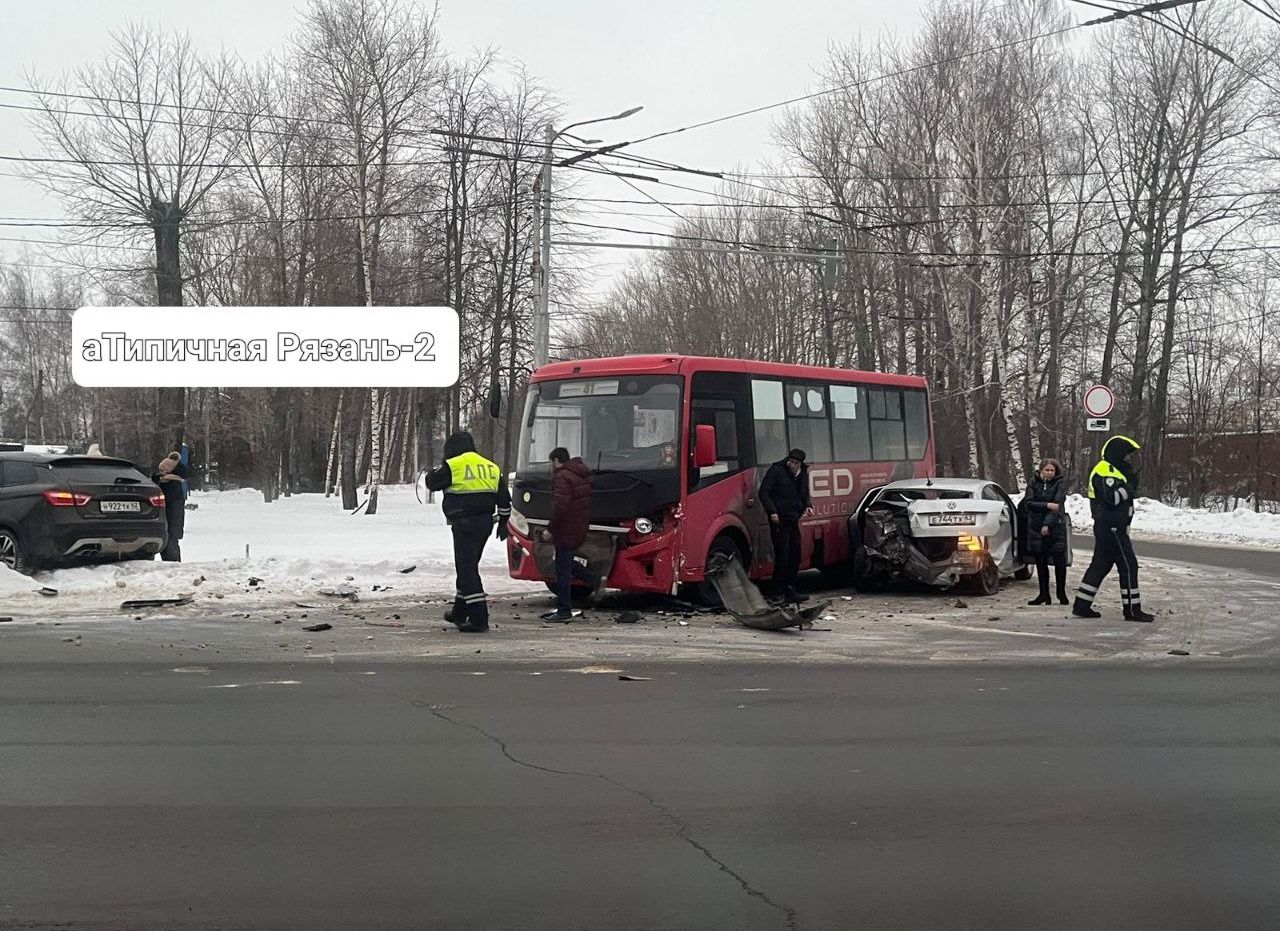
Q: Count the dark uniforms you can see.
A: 2